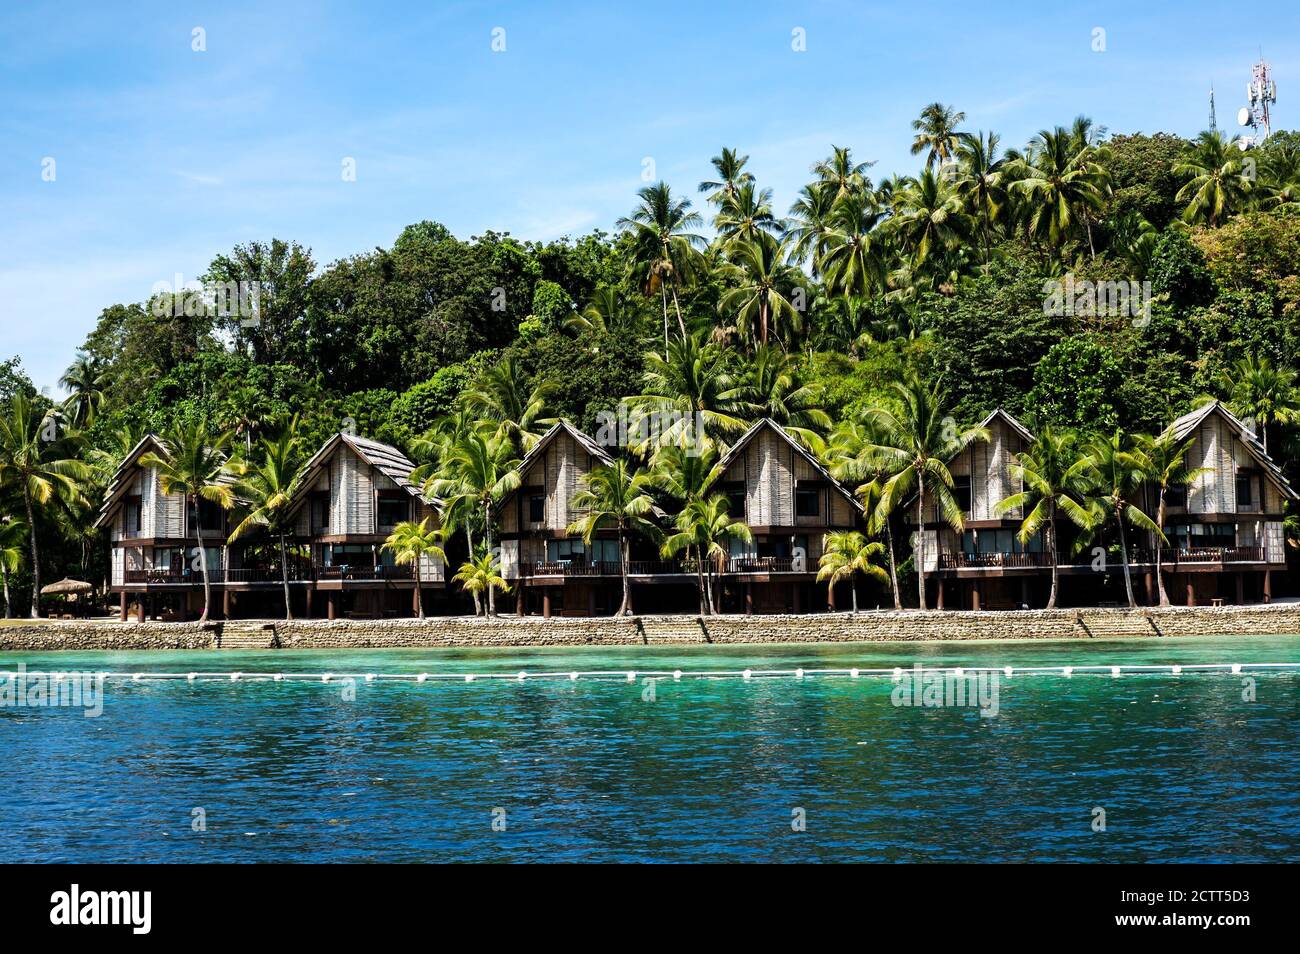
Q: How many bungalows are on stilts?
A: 6